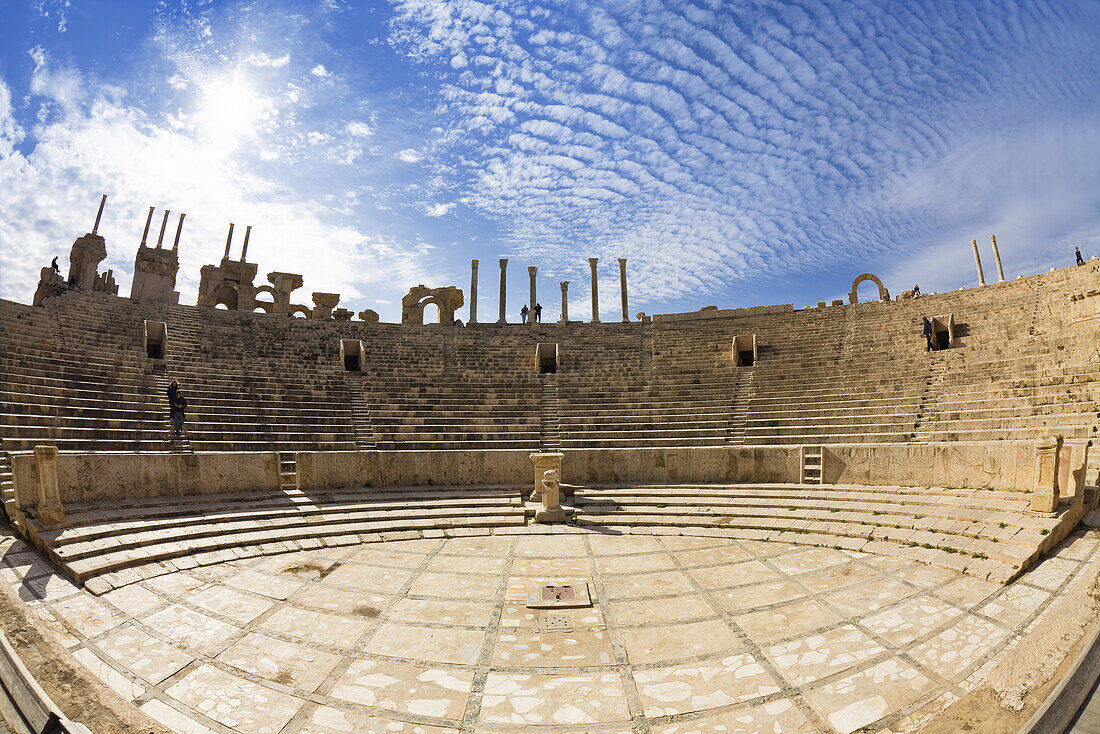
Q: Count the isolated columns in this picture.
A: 14